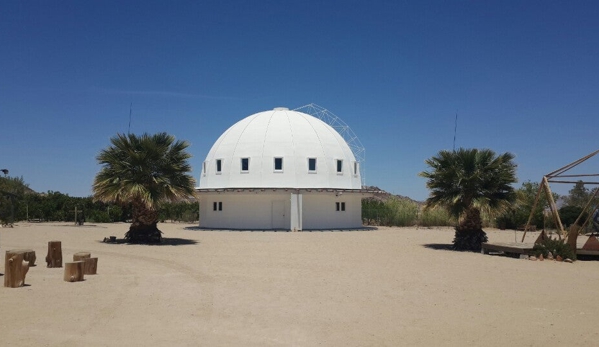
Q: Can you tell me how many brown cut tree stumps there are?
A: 6